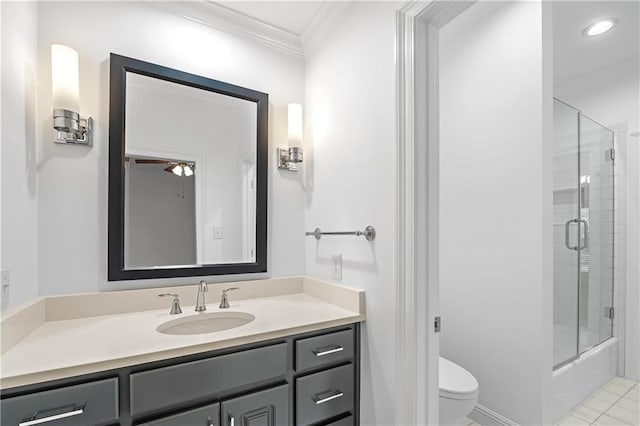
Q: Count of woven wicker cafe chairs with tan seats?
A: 0